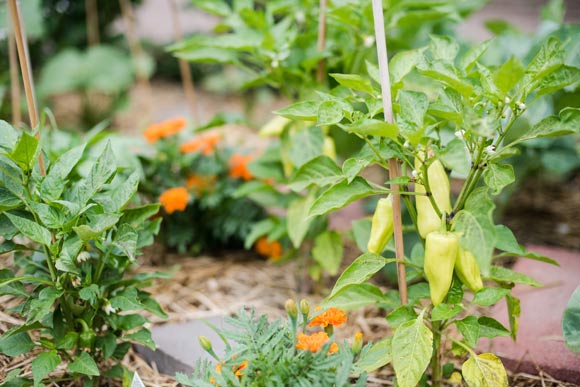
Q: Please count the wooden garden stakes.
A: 7